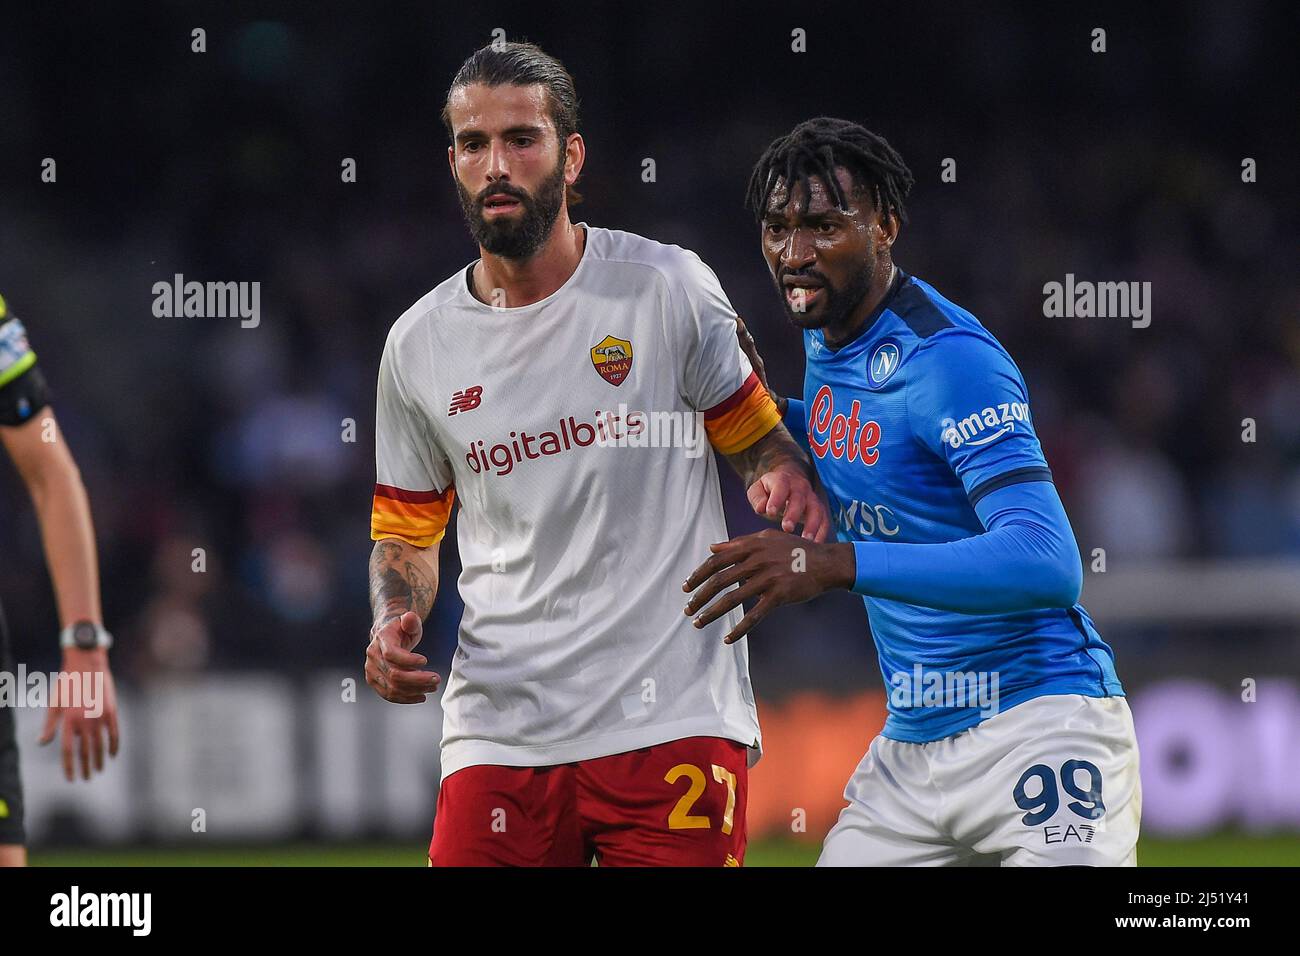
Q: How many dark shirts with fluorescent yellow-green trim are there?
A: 1